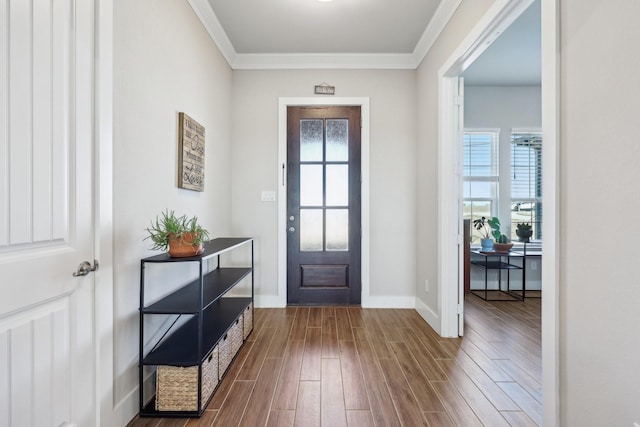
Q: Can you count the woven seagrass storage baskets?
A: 4